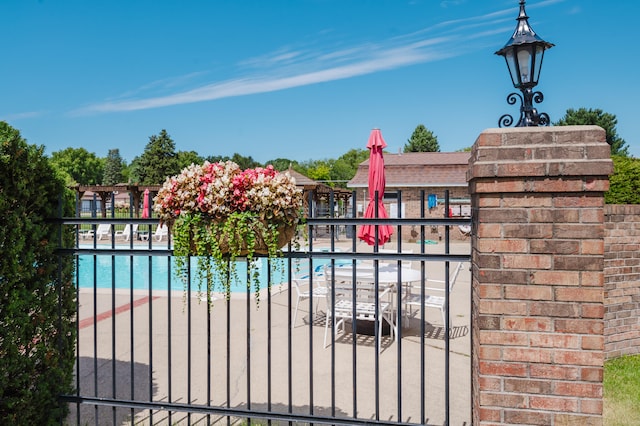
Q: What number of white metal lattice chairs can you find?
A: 4